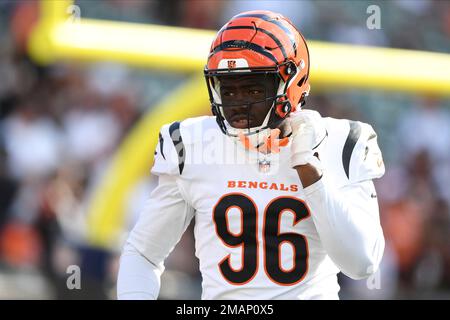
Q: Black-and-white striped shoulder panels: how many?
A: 2